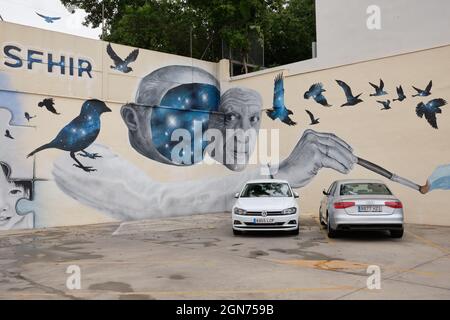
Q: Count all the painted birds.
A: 15